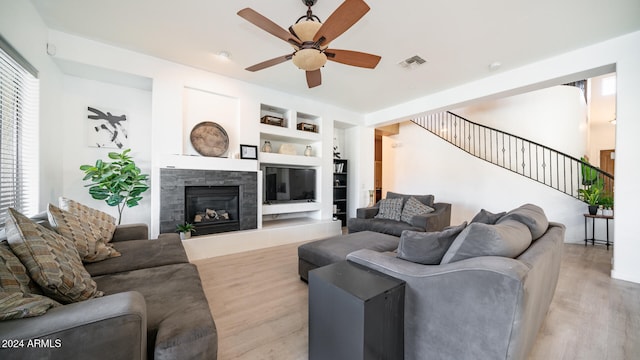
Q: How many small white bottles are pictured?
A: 2